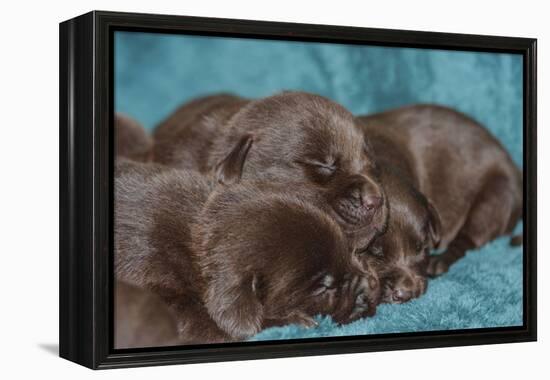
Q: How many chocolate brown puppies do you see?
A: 3